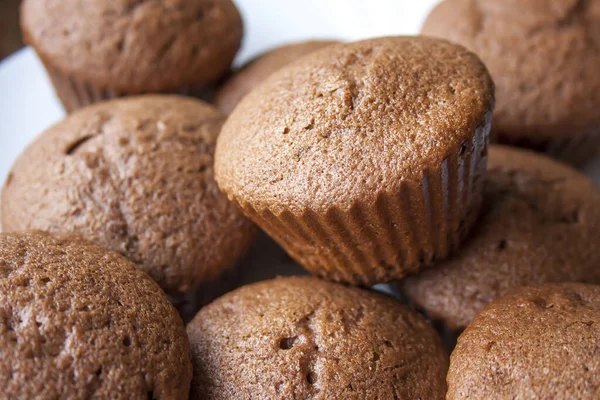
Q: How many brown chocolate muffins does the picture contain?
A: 9